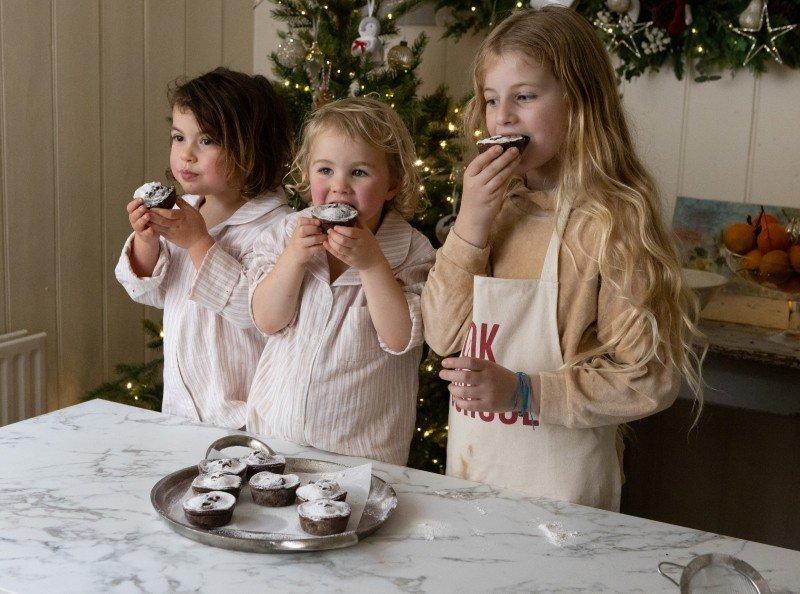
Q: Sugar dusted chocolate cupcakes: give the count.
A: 10